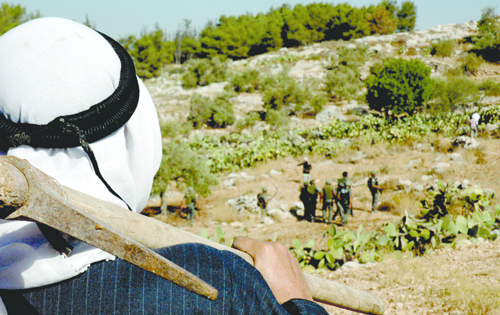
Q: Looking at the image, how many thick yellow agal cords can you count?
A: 0